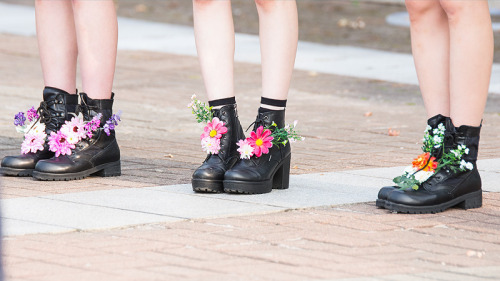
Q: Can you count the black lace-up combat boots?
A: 6